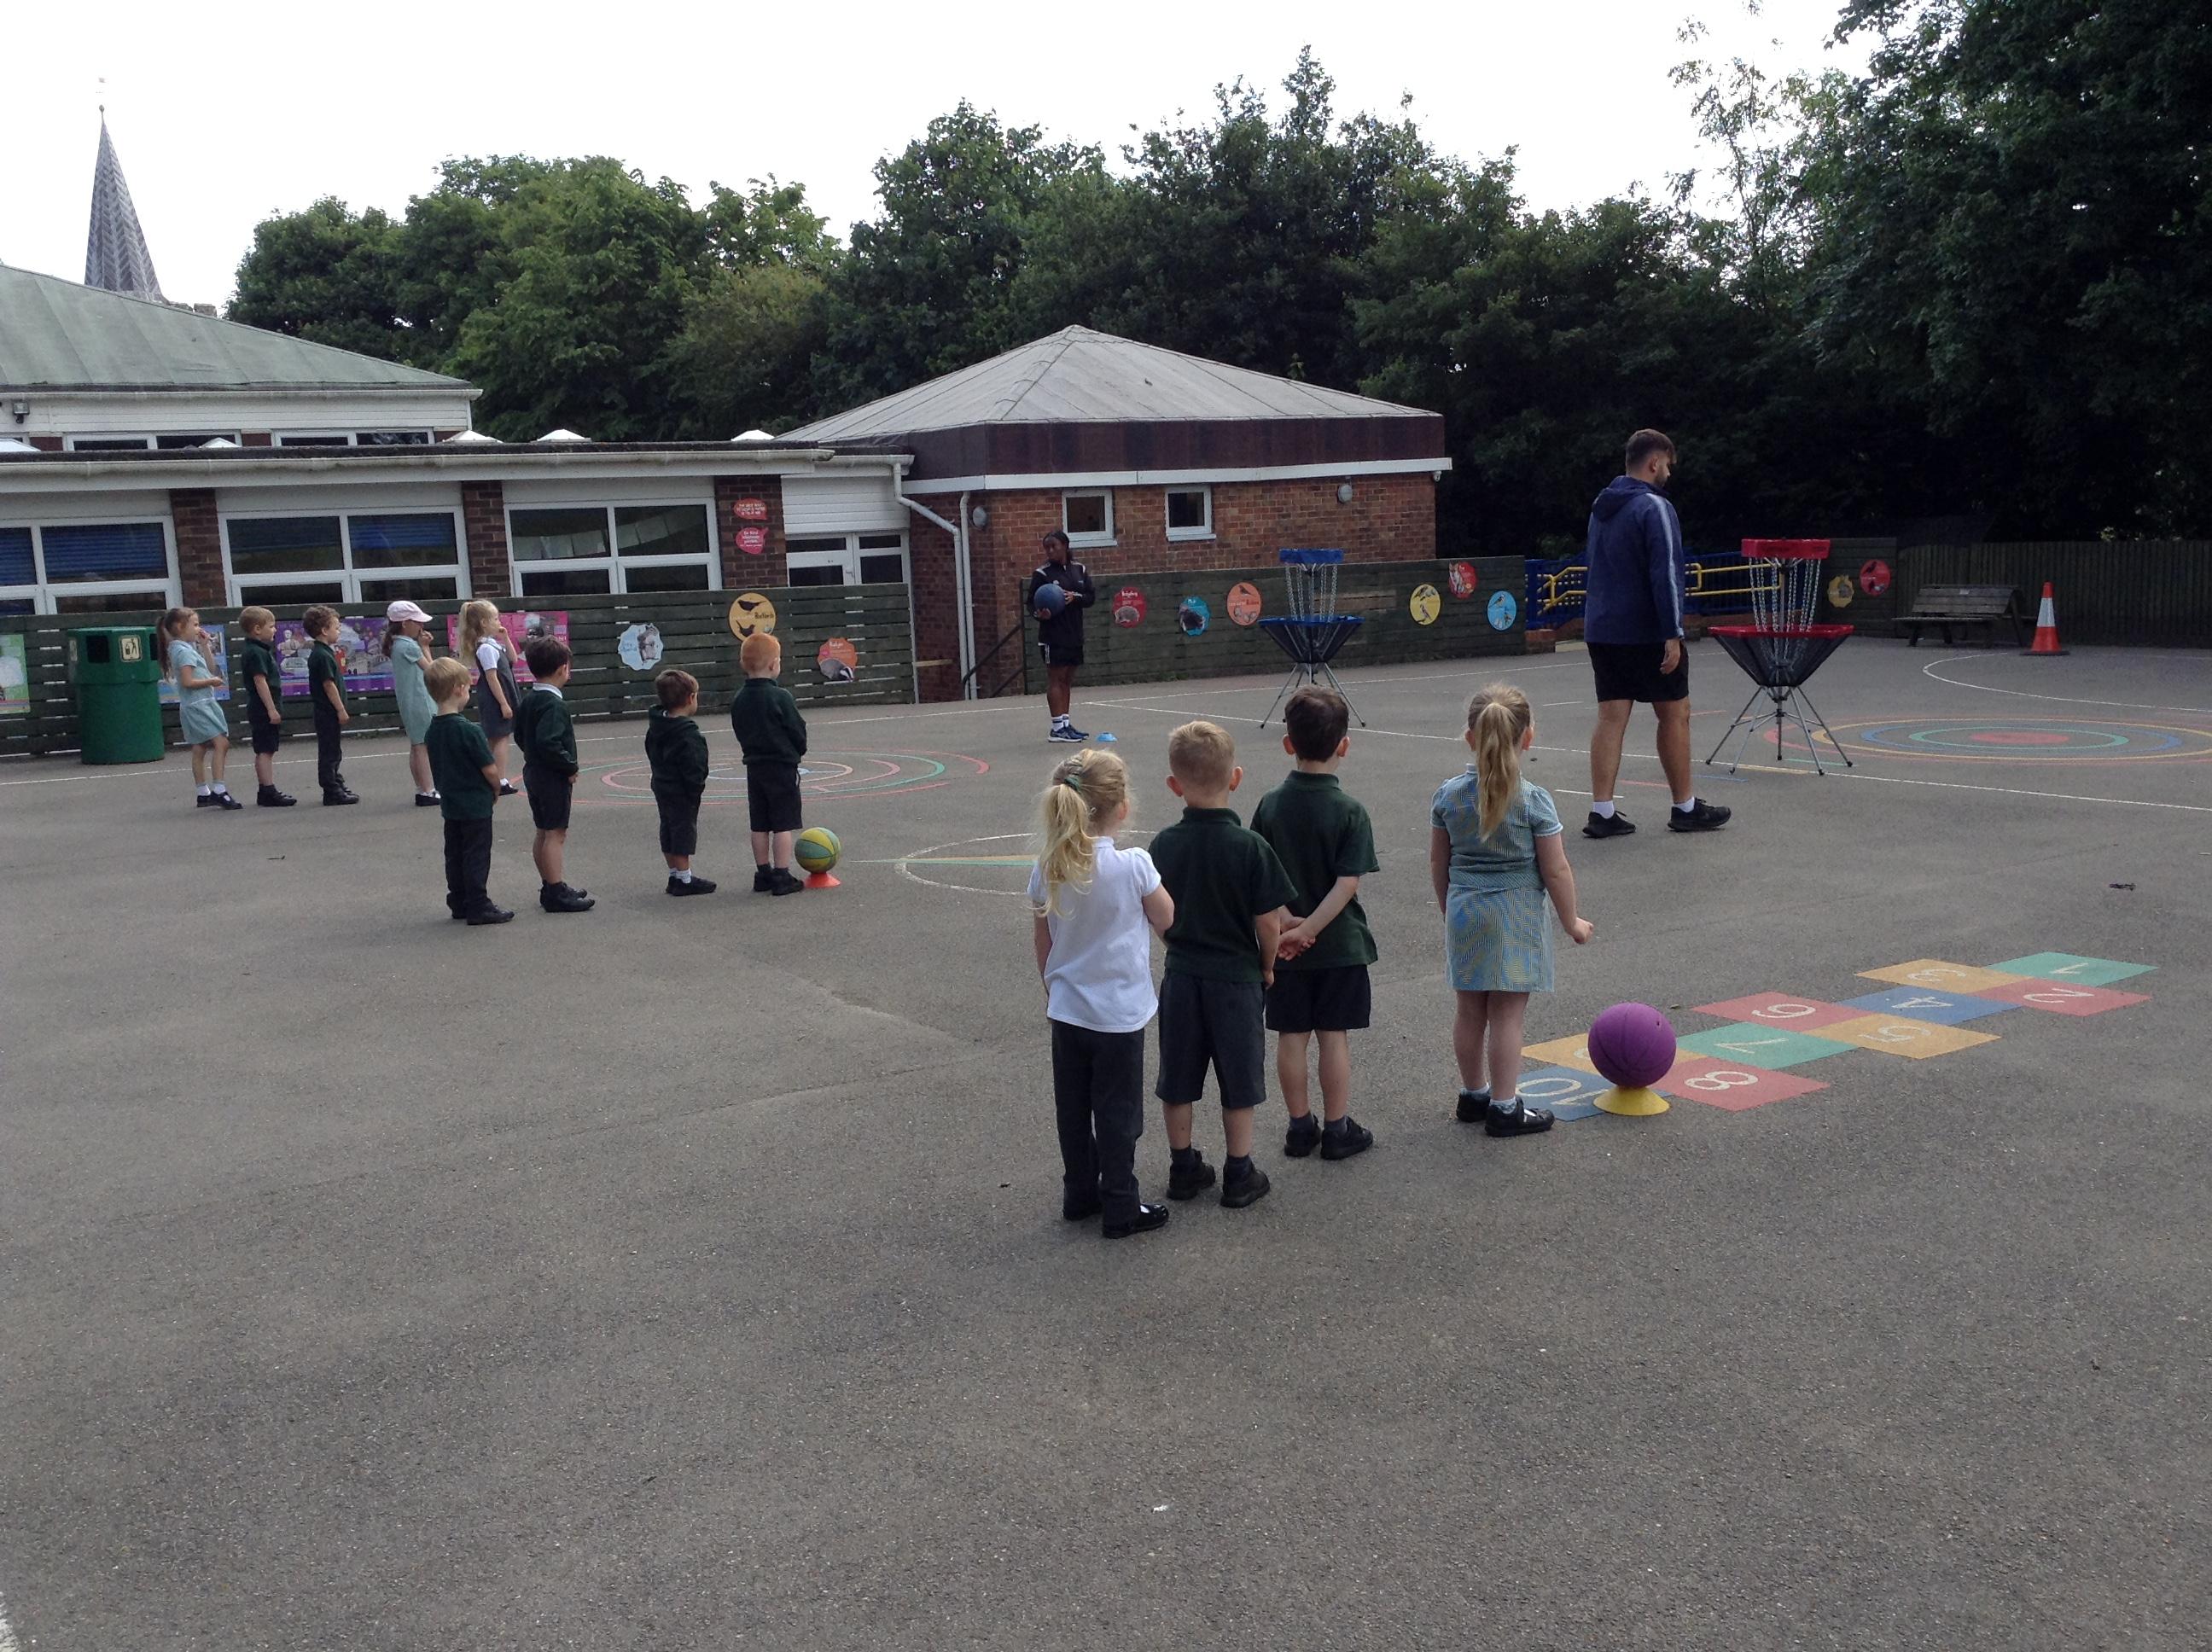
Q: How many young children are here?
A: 13